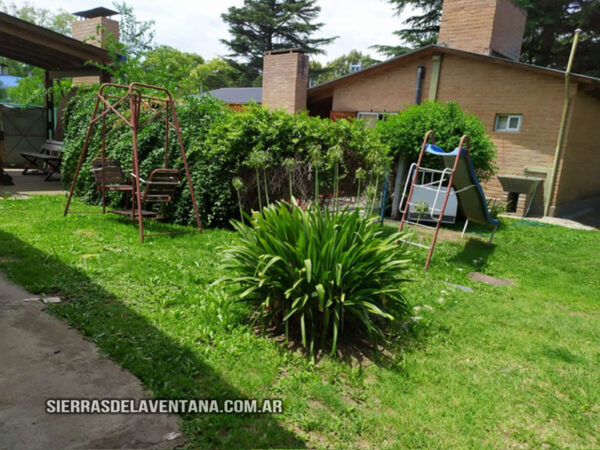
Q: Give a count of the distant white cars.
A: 0